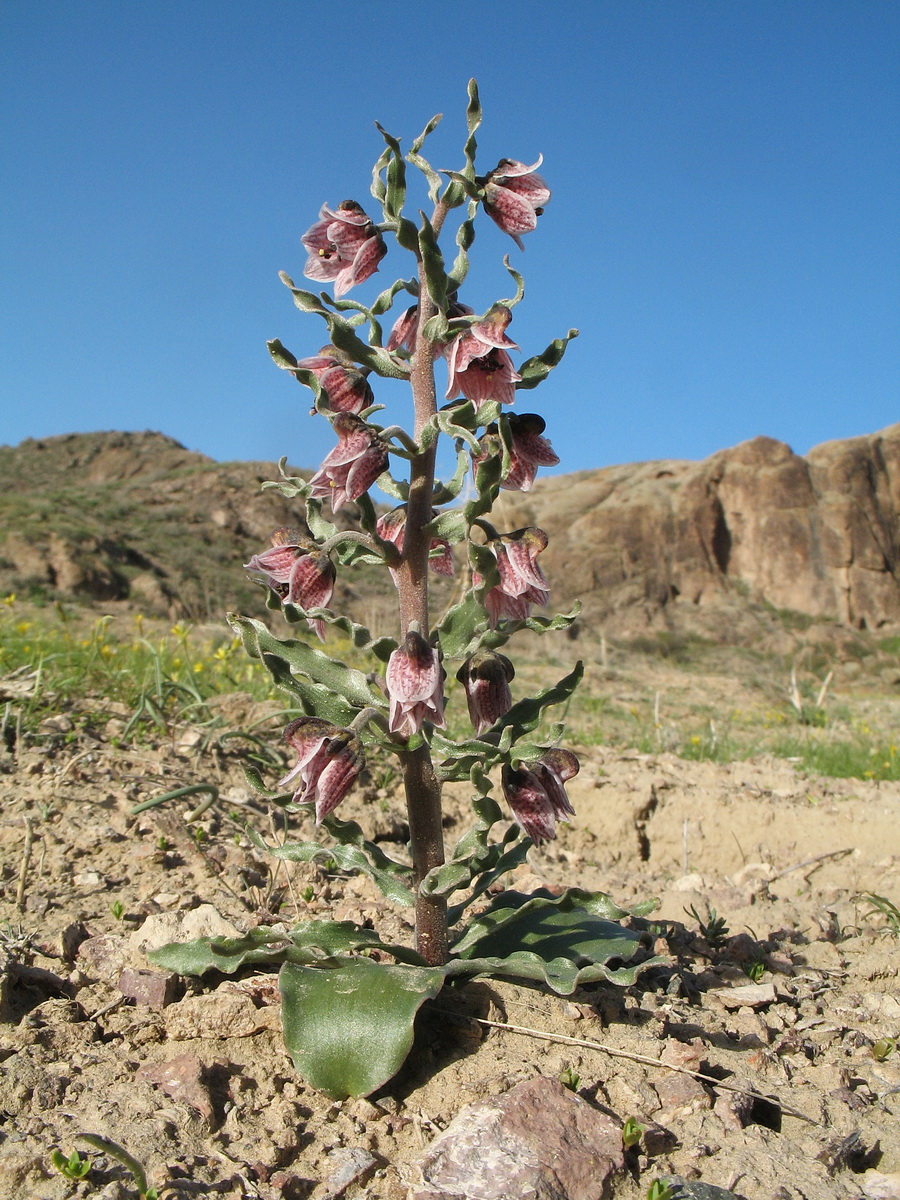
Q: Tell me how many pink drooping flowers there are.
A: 14